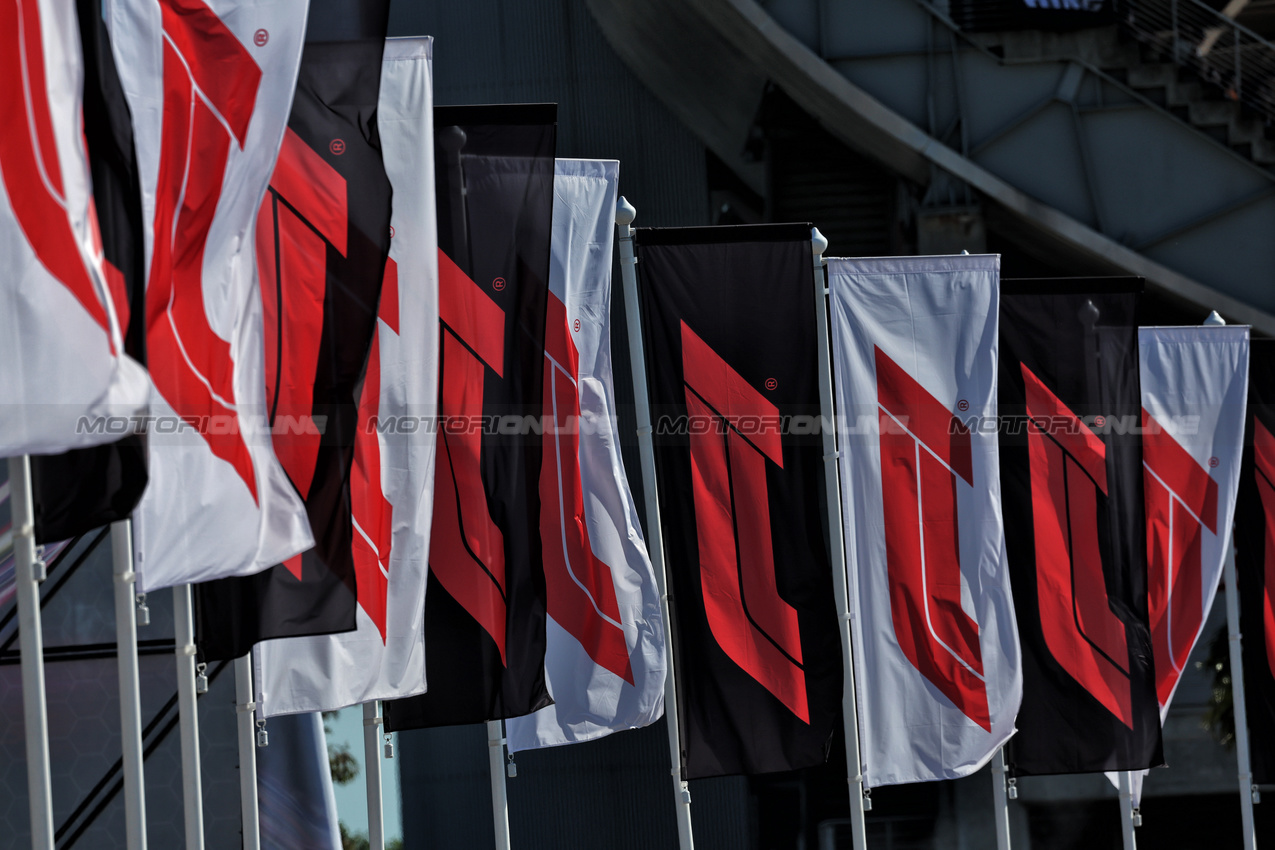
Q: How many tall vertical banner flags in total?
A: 12